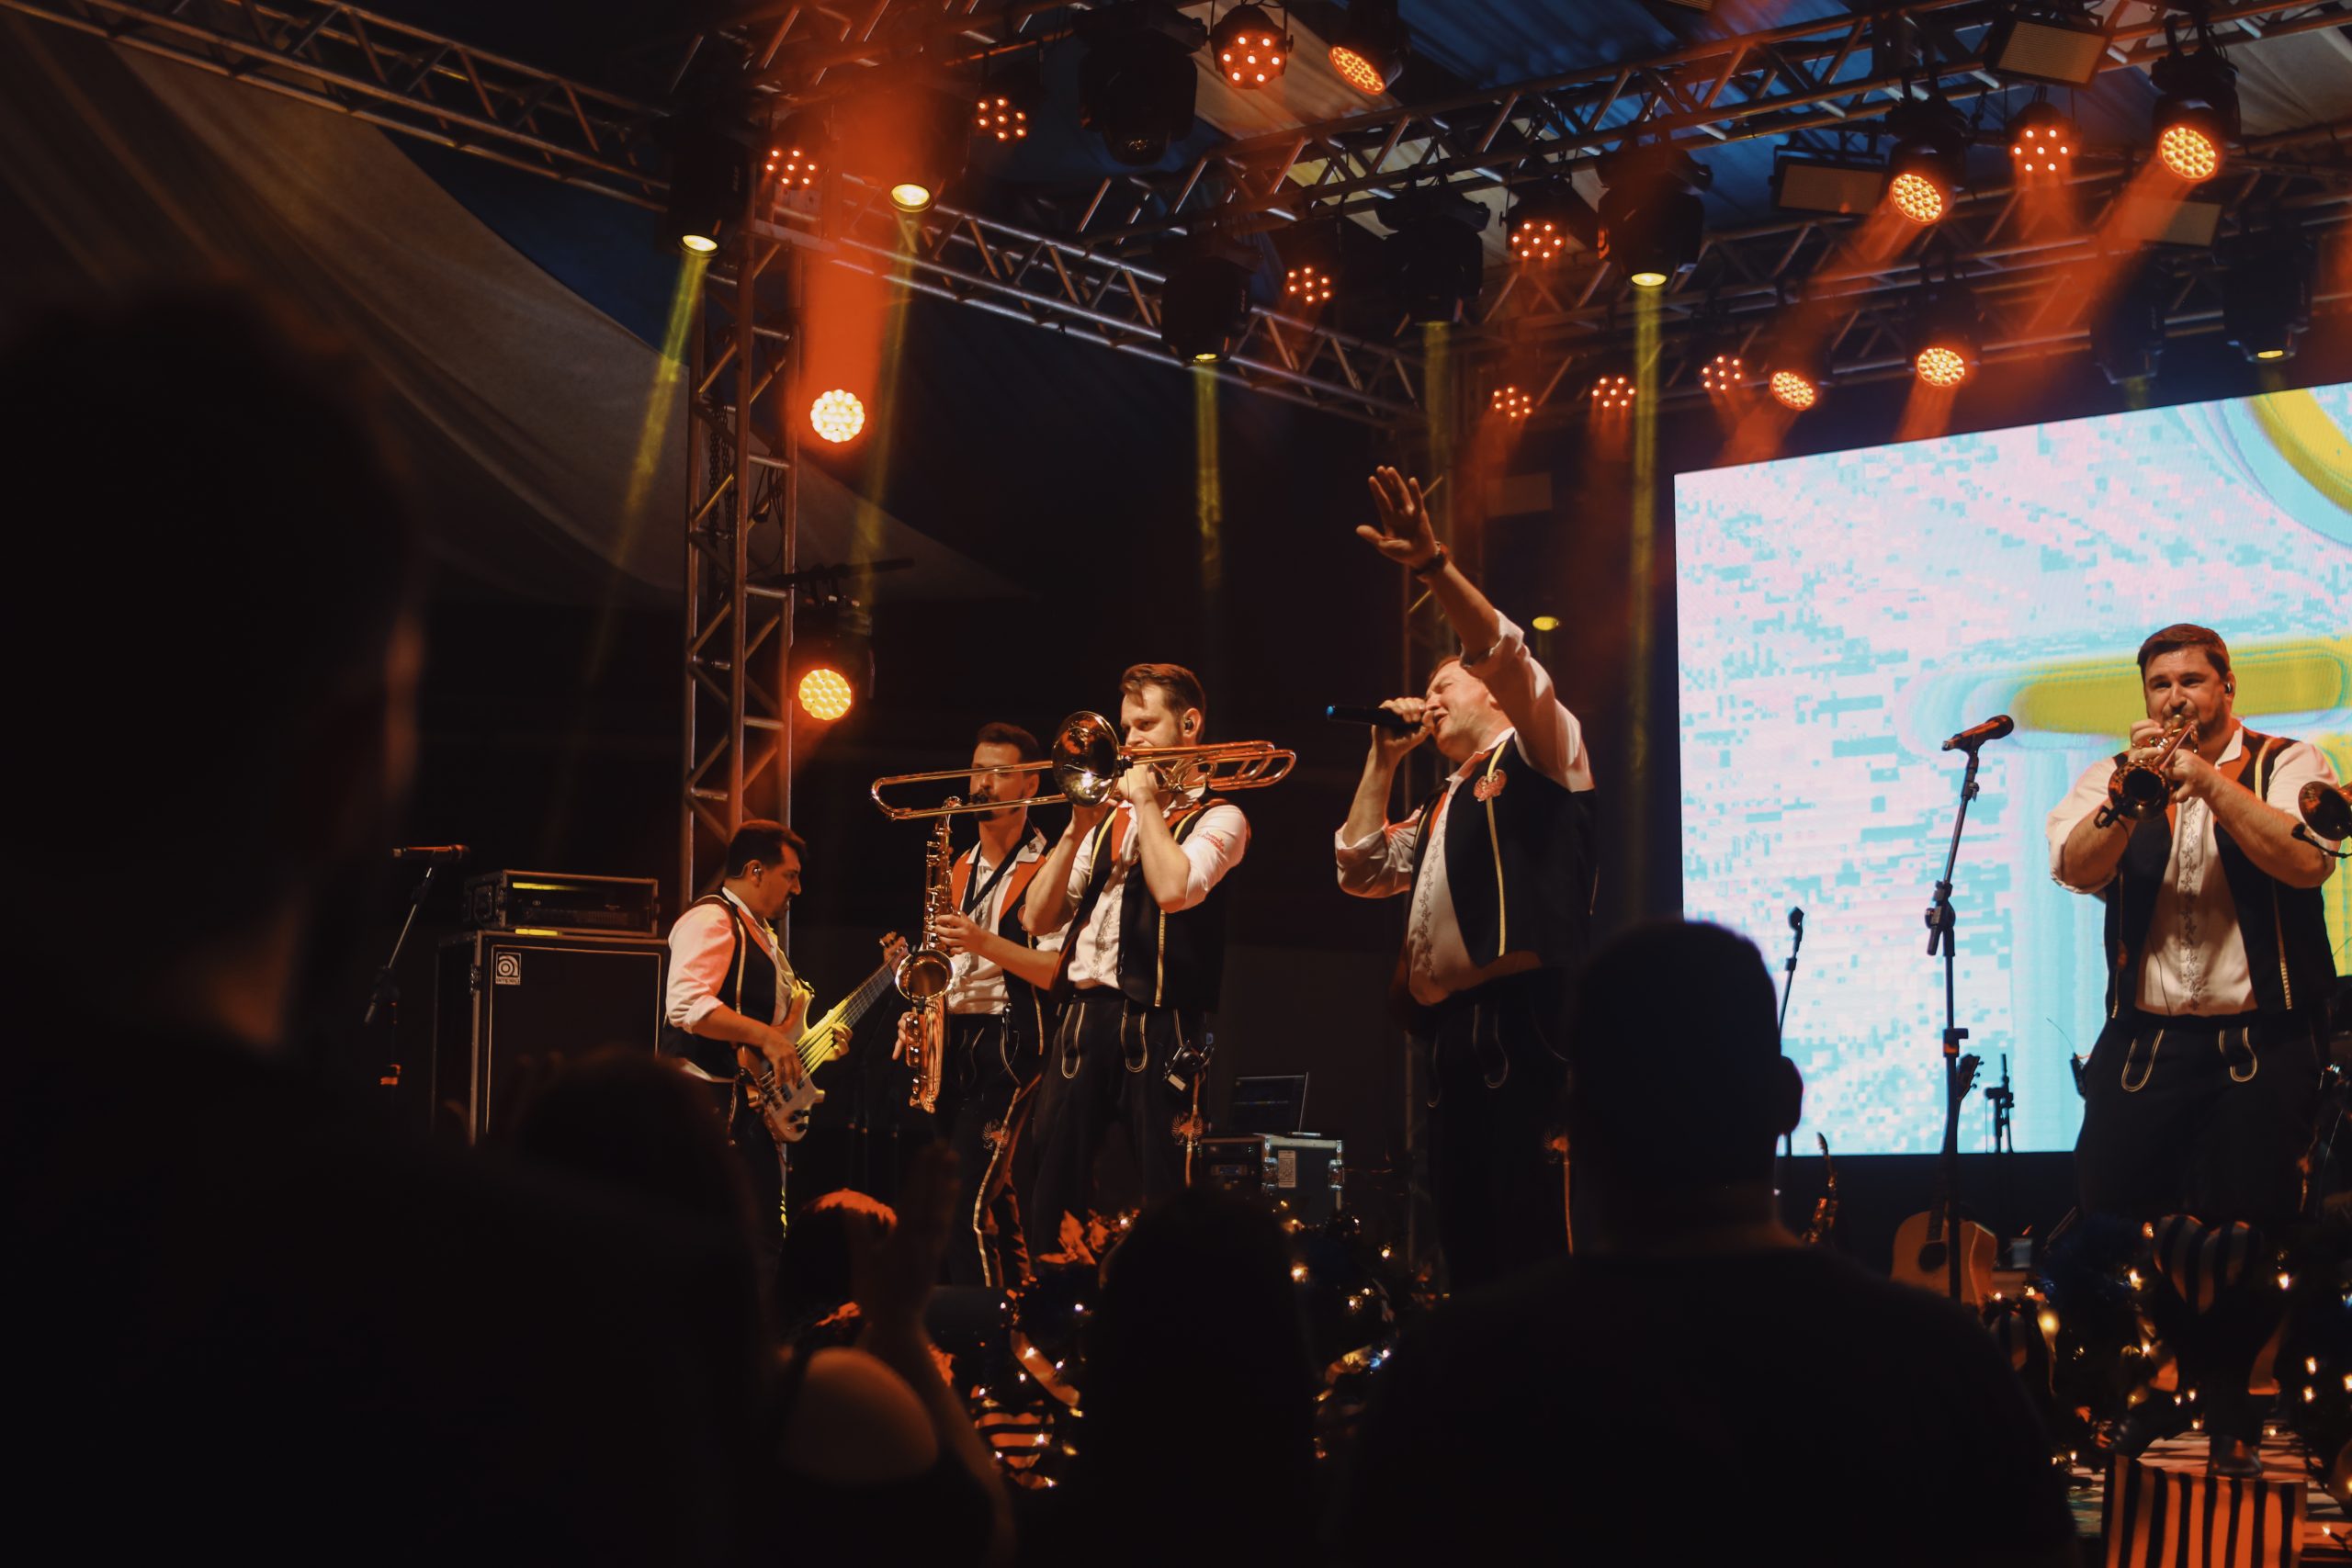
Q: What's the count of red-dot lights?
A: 9